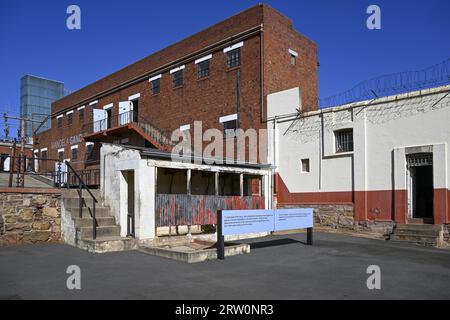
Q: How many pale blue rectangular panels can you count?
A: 2